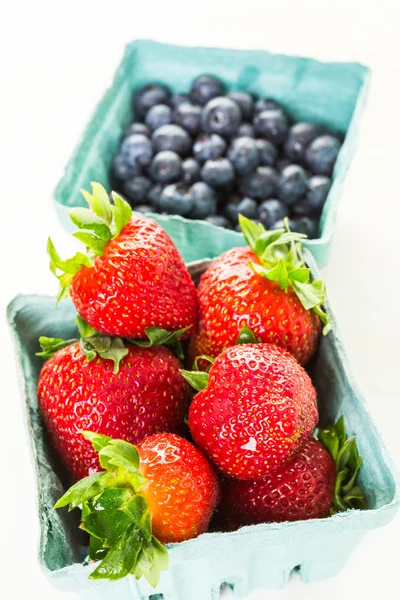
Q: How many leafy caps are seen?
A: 6